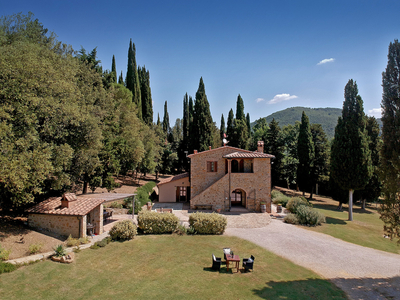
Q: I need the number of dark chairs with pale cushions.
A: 3